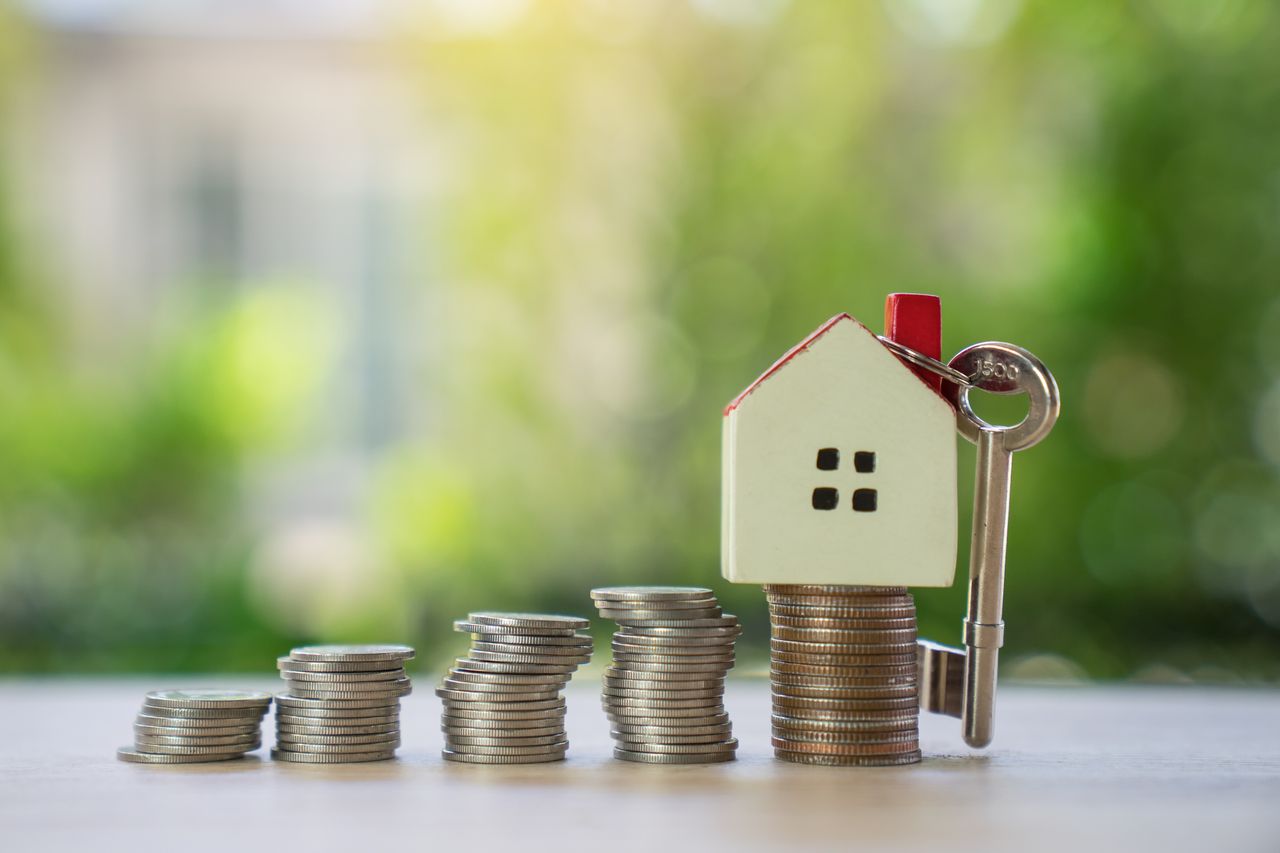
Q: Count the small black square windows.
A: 4